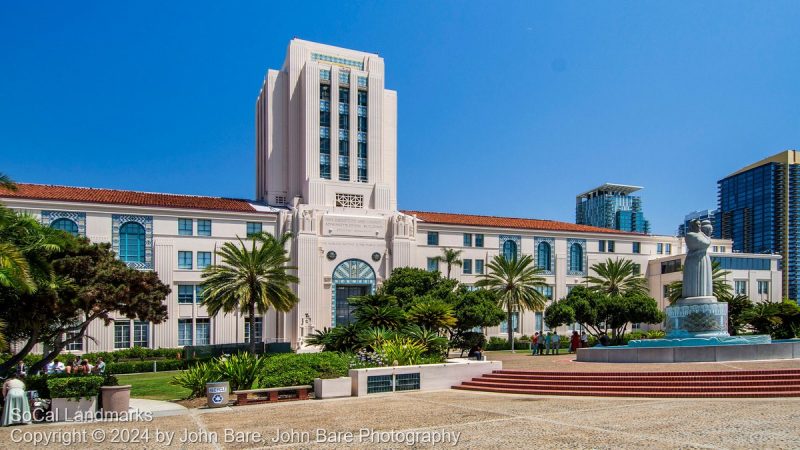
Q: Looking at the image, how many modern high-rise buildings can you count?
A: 3